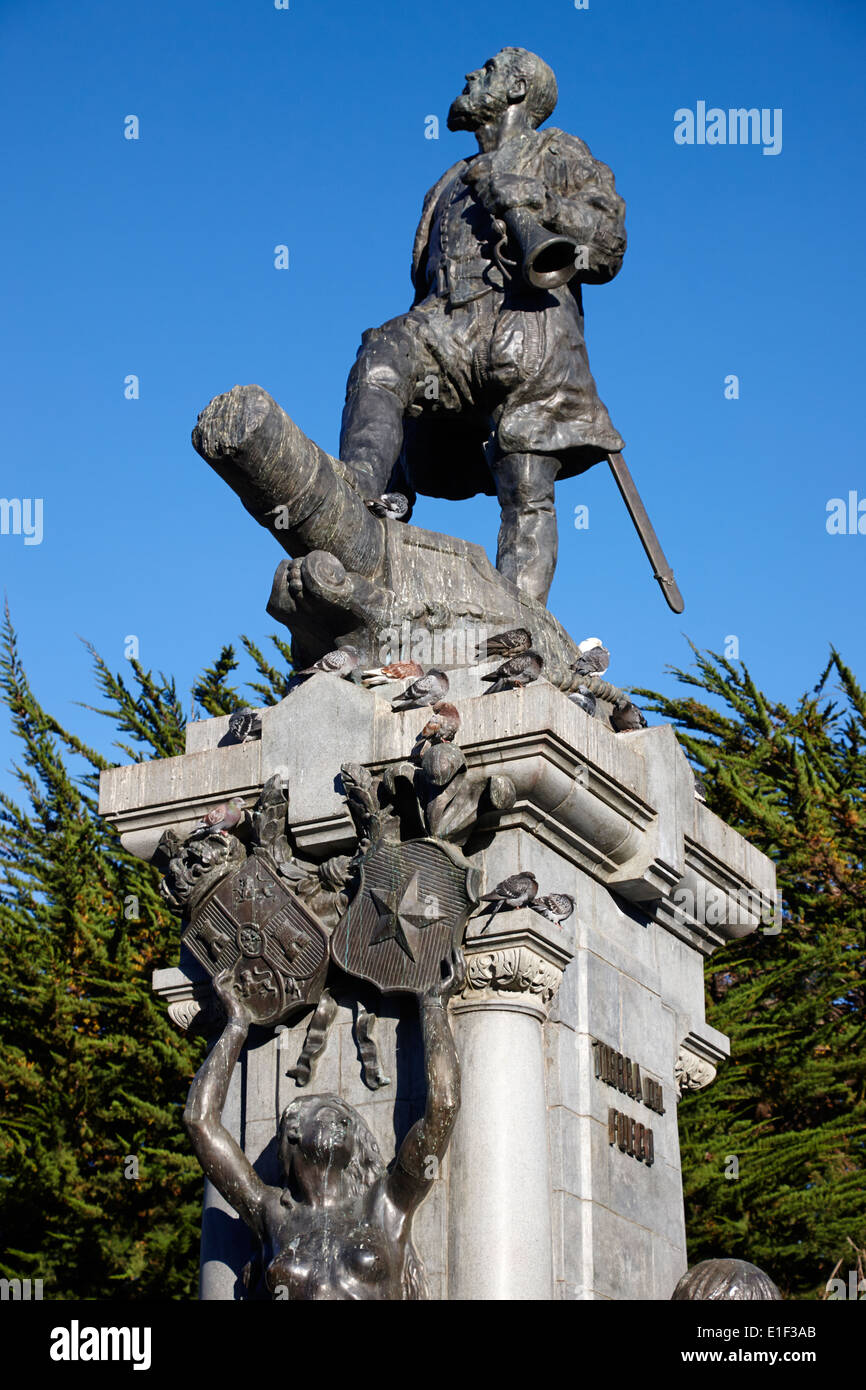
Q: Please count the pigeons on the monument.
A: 15